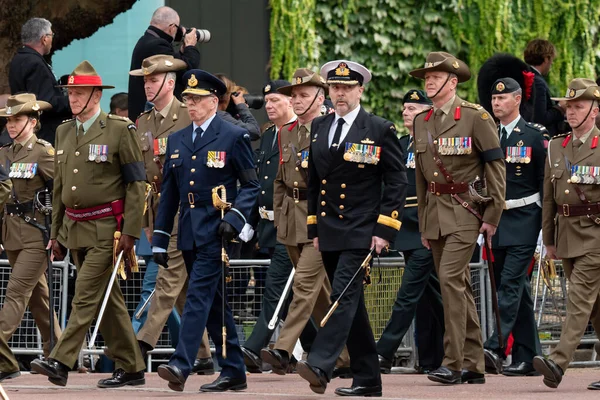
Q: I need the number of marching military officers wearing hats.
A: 11